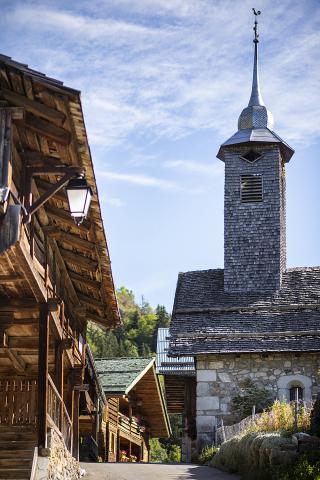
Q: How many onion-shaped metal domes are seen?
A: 1